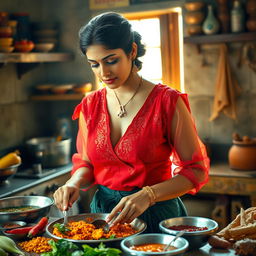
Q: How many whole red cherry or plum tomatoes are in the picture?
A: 0